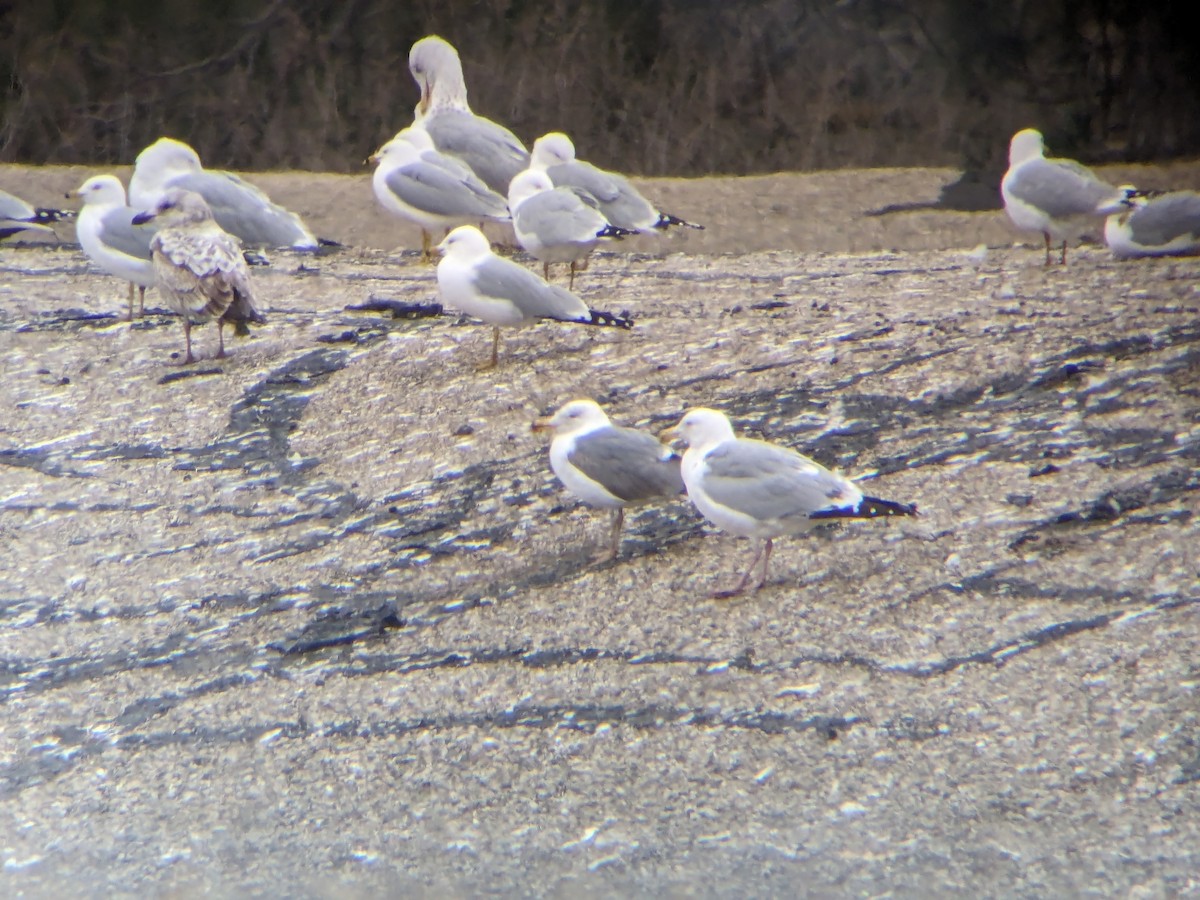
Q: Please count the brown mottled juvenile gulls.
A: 1